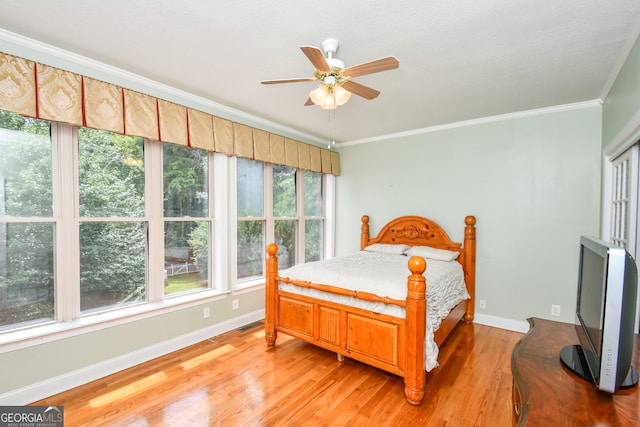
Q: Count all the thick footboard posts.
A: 2